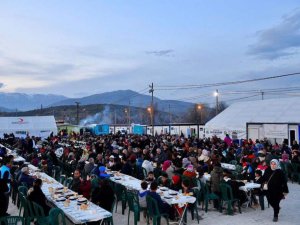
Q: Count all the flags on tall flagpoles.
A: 0